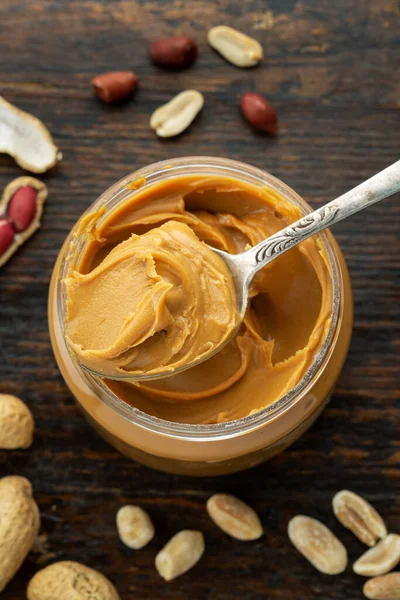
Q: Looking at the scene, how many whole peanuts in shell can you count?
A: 3